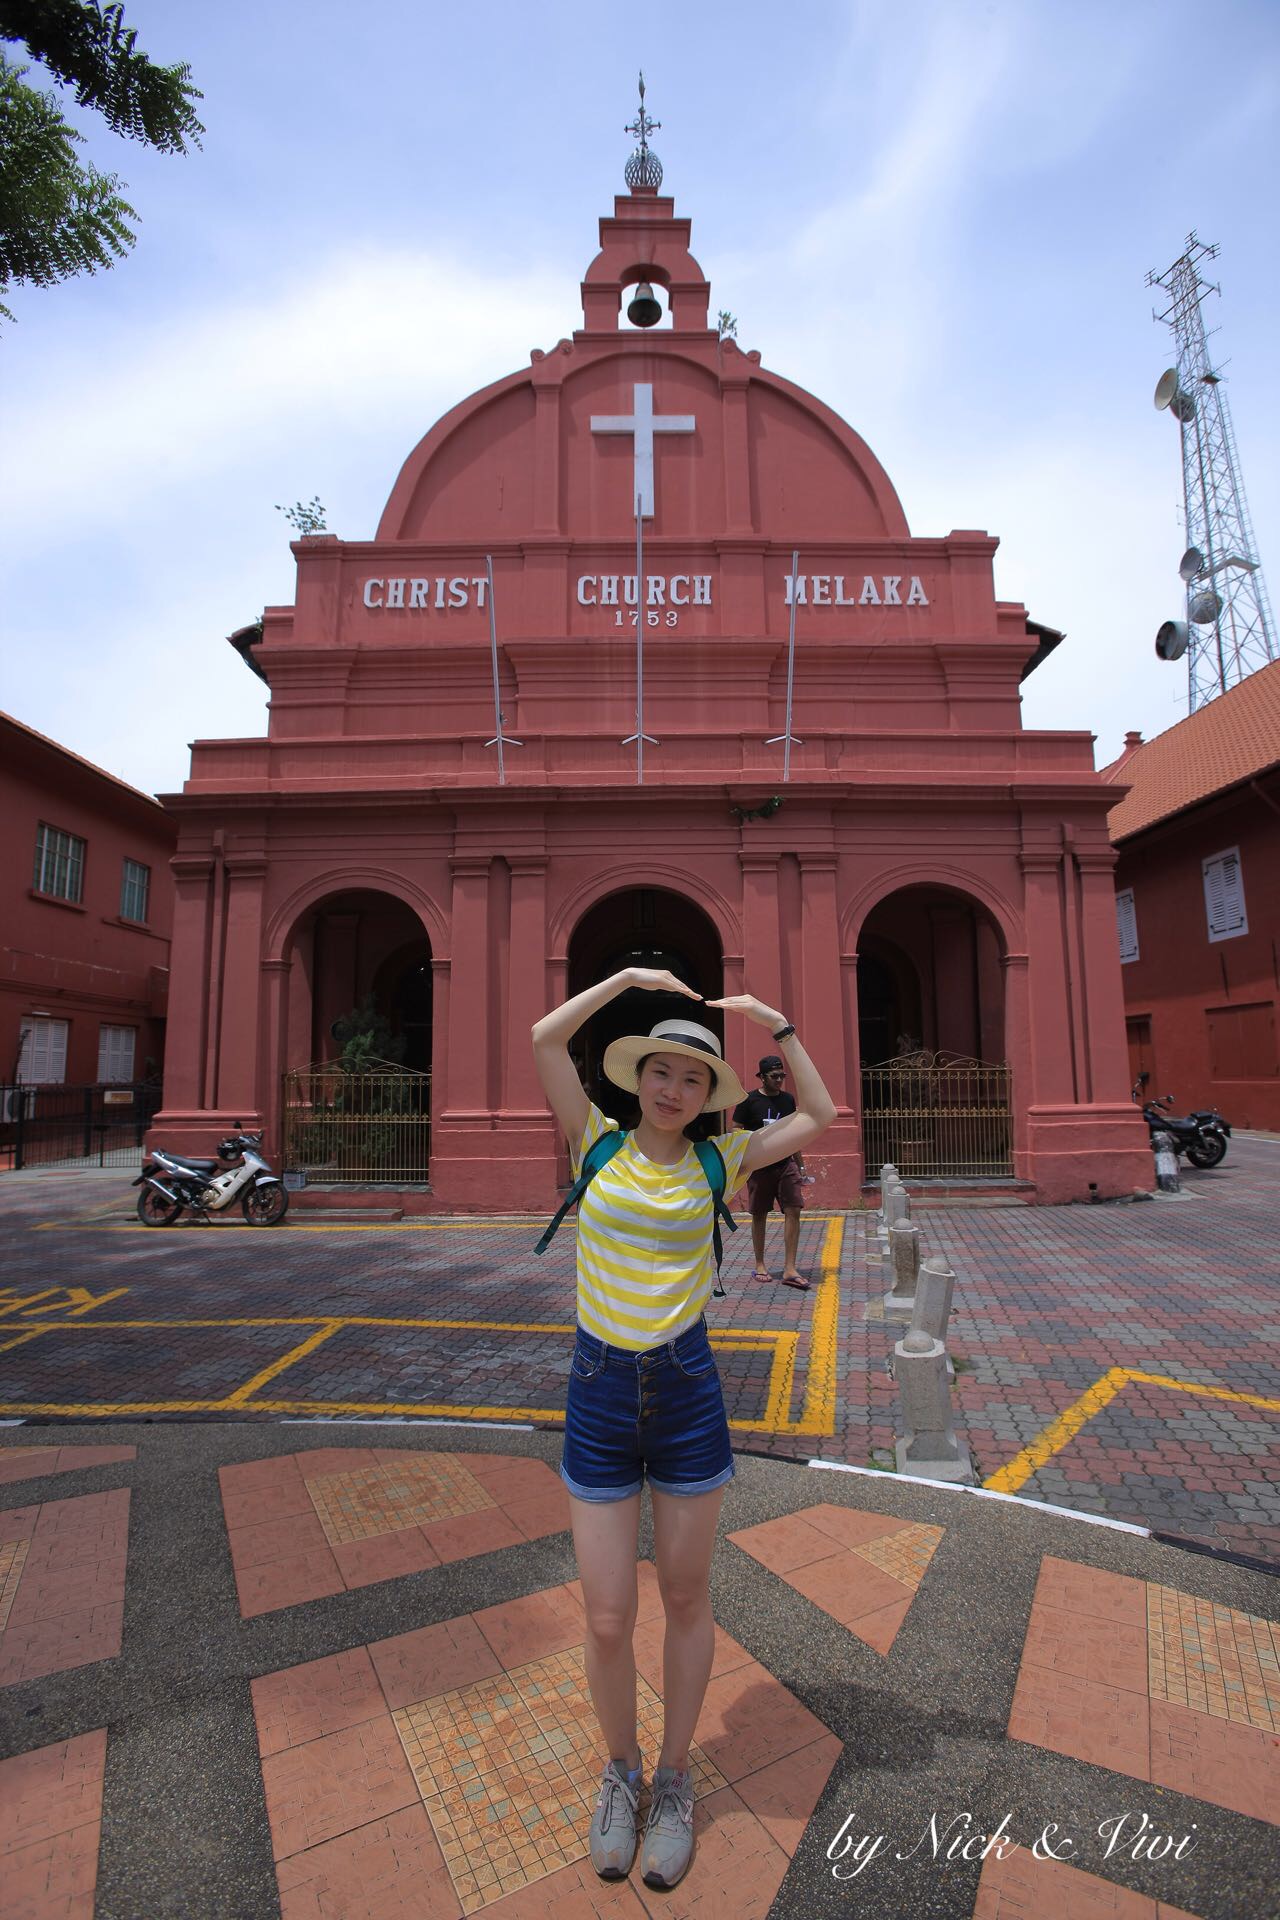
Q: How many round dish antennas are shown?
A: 5